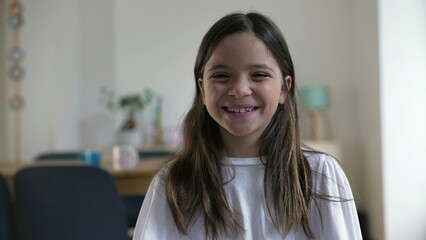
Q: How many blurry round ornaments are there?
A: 5